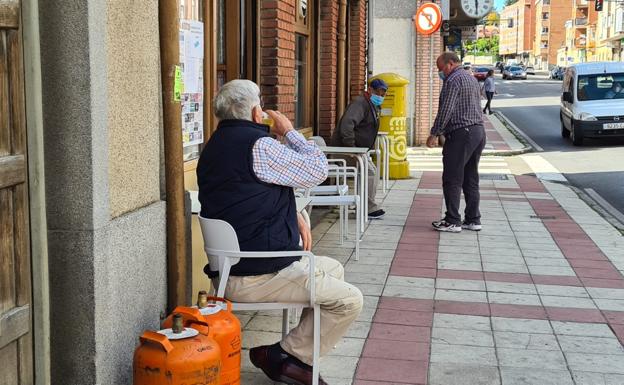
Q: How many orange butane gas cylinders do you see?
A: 2